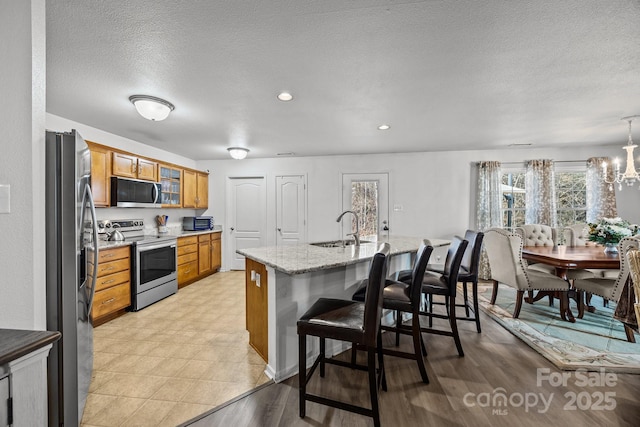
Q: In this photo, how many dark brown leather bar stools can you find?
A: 4